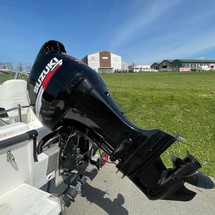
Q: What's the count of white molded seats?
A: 1